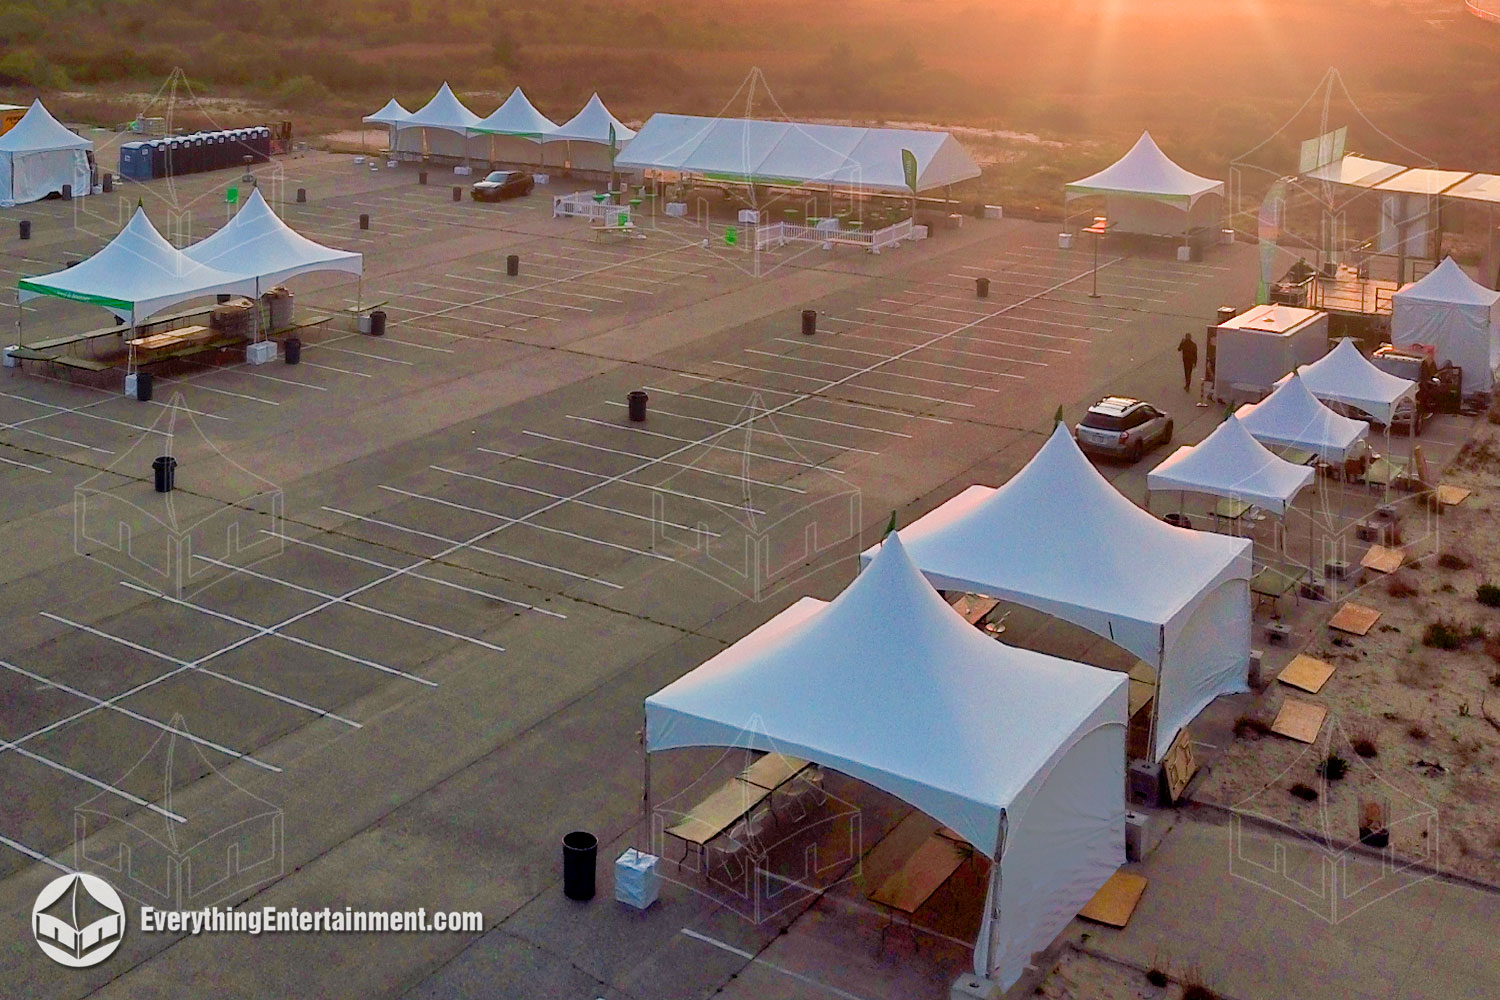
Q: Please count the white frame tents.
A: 15